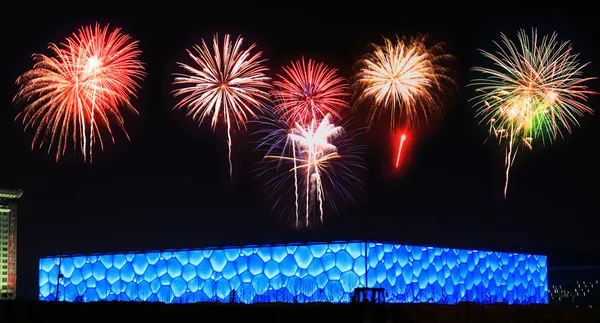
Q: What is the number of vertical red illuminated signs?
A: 1